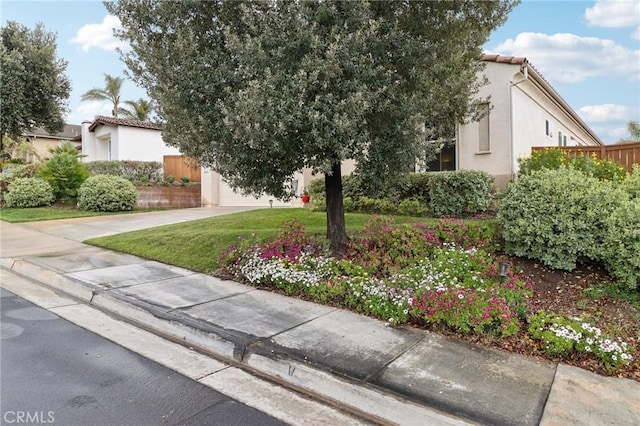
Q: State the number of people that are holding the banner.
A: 0